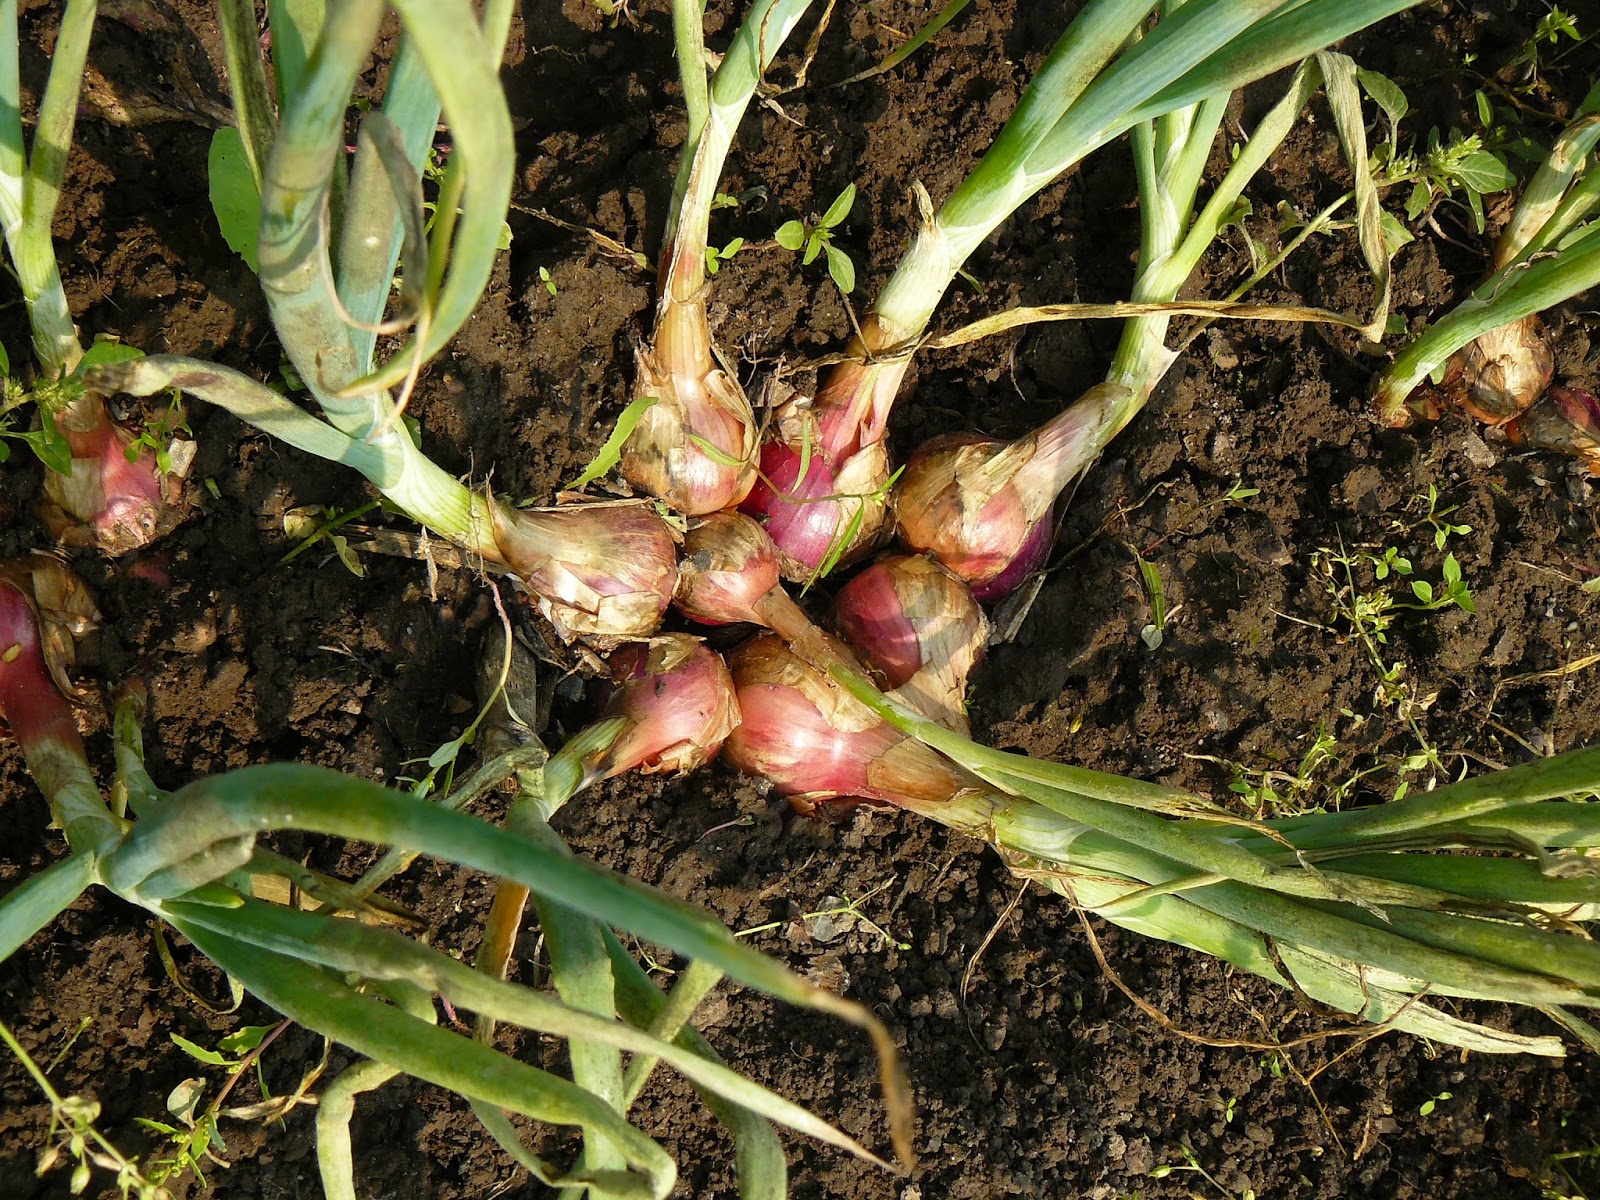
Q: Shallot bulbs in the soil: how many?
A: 12